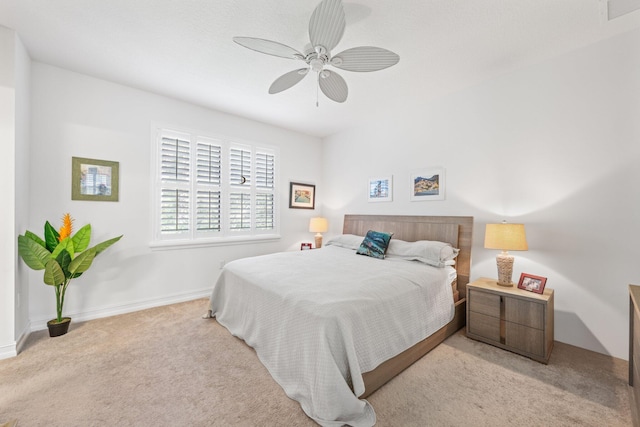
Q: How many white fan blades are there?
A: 5